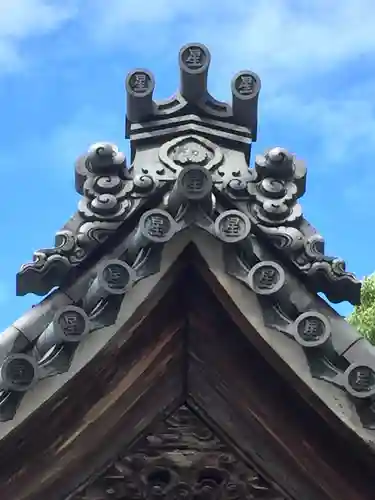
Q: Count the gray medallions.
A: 12